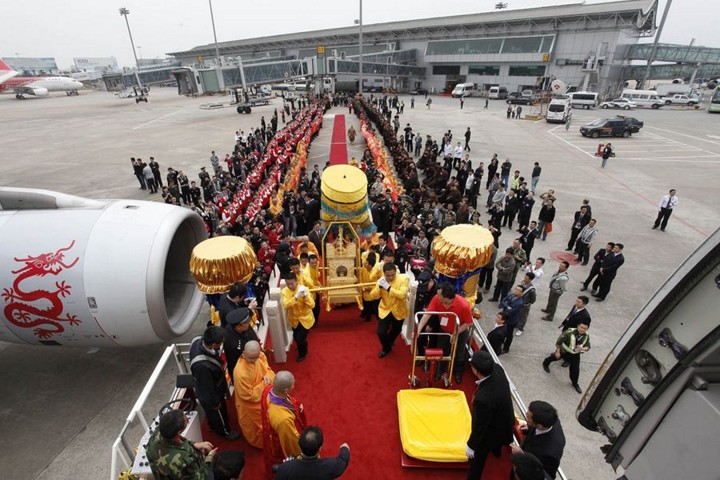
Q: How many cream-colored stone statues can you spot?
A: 0